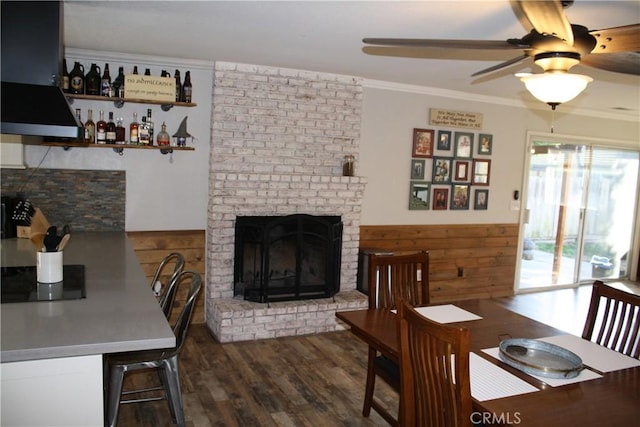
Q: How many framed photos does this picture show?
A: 12